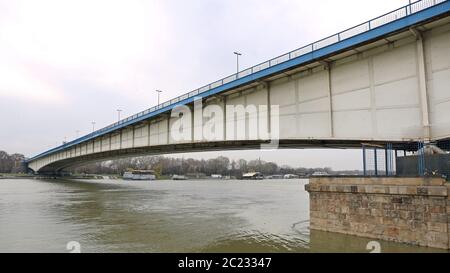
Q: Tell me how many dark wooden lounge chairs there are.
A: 0